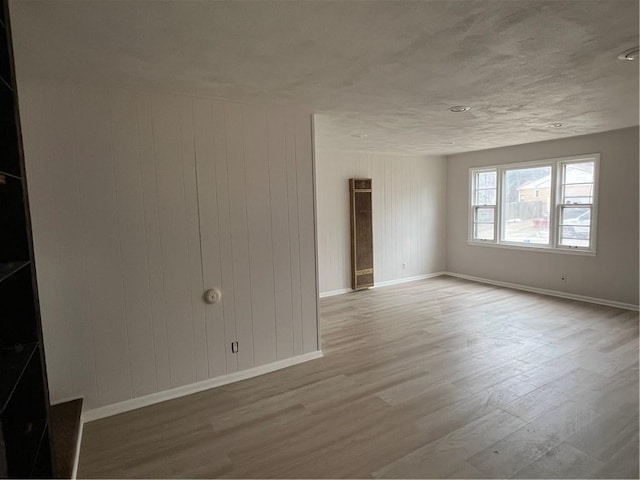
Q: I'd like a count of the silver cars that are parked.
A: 1